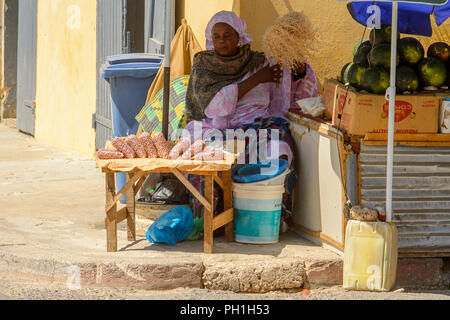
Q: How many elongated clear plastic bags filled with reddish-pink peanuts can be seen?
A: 8